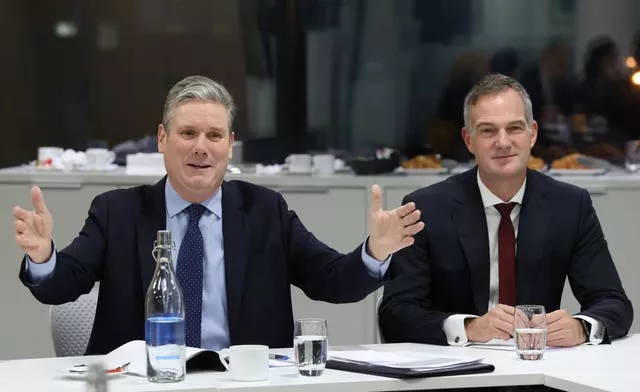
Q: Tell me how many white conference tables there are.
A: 1